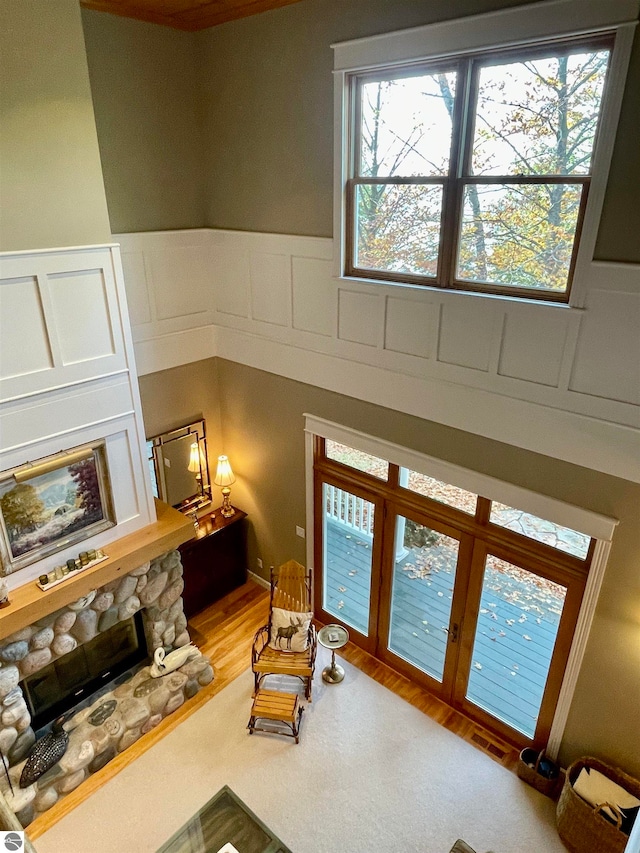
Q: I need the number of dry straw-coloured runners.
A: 0